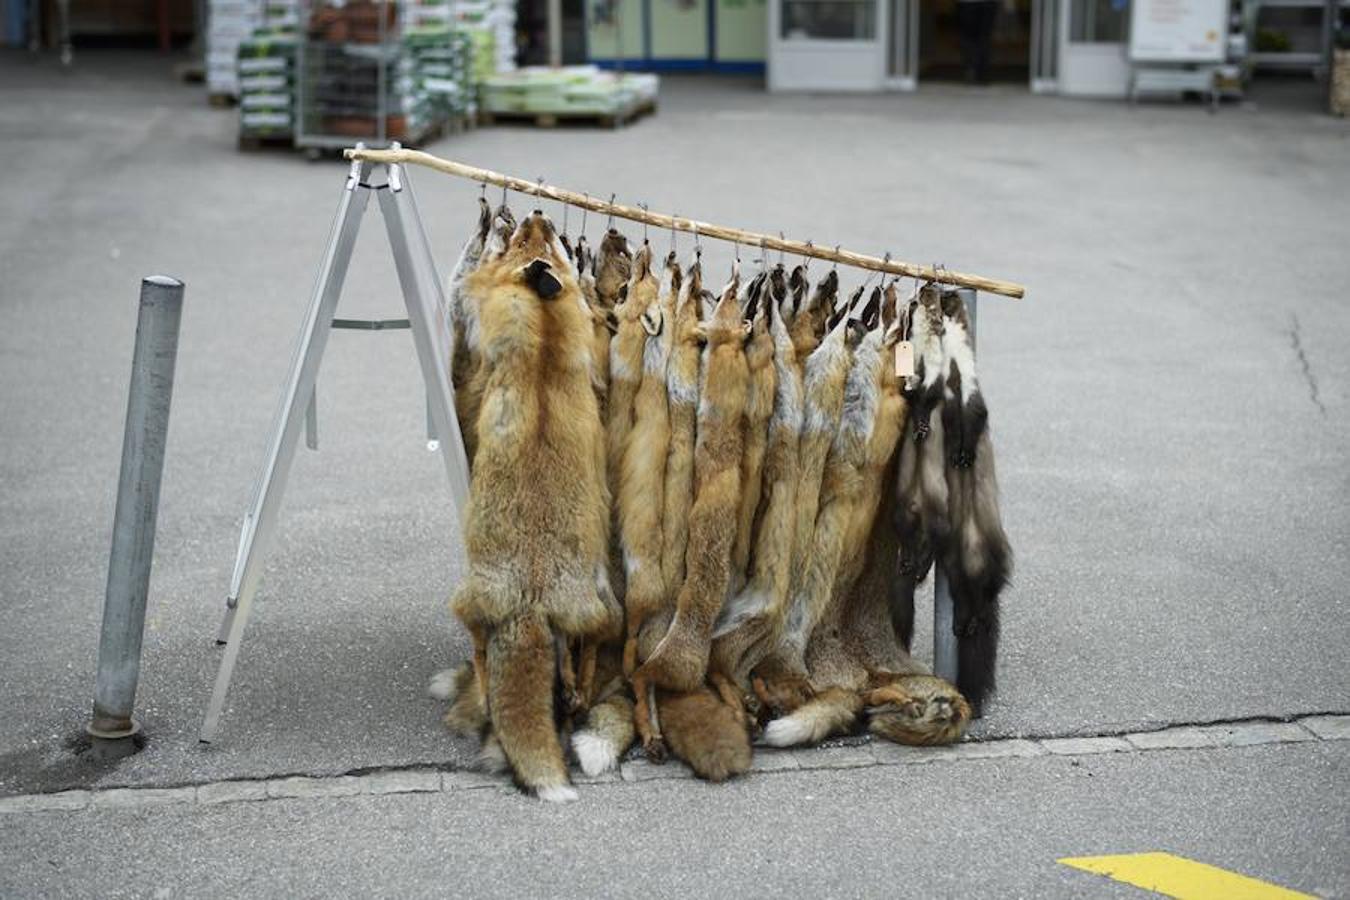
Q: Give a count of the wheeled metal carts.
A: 1